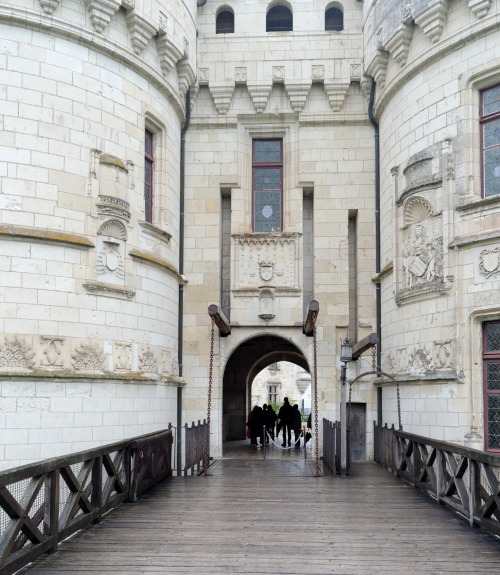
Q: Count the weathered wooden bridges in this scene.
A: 1